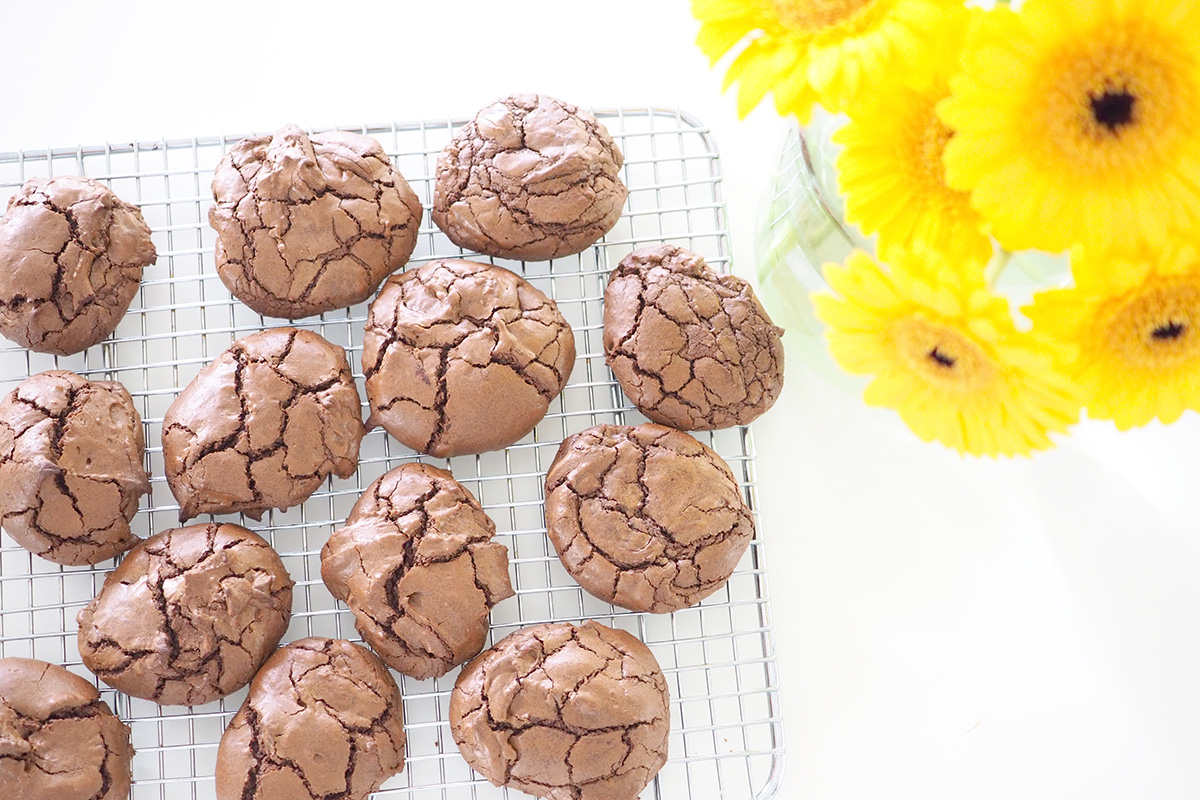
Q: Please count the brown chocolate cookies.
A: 13